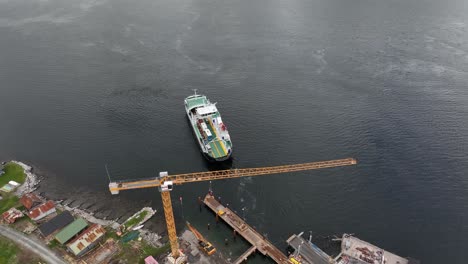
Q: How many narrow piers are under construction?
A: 1